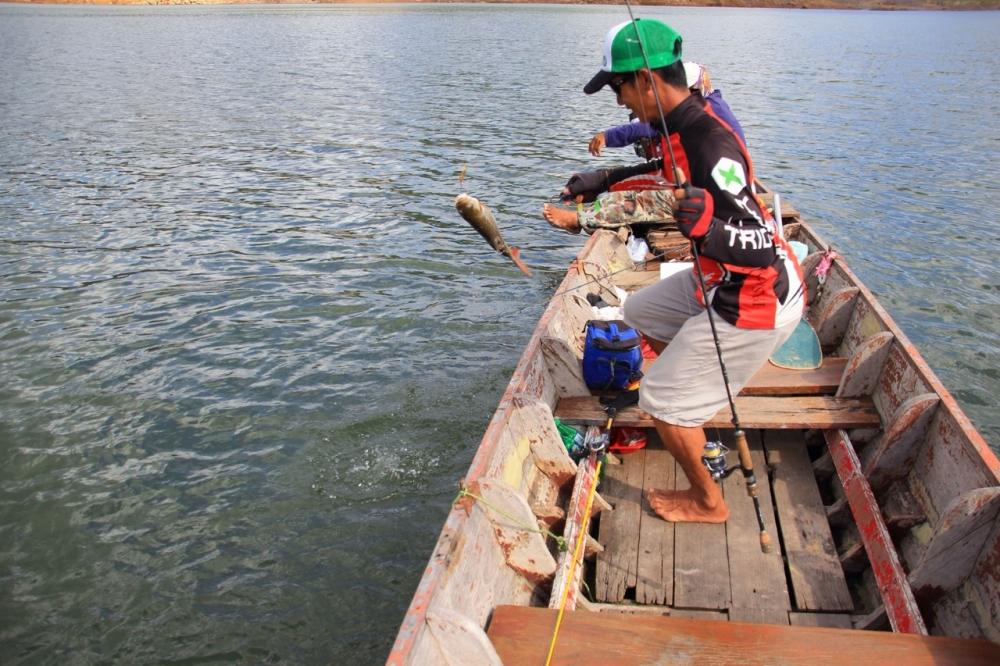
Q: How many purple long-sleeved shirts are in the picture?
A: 1